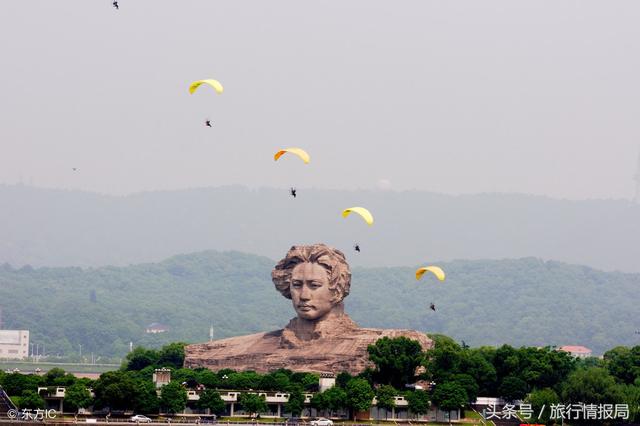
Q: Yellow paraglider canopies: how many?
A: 4